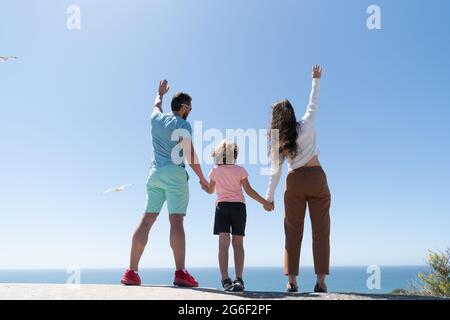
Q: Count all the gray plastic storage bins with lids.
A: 0